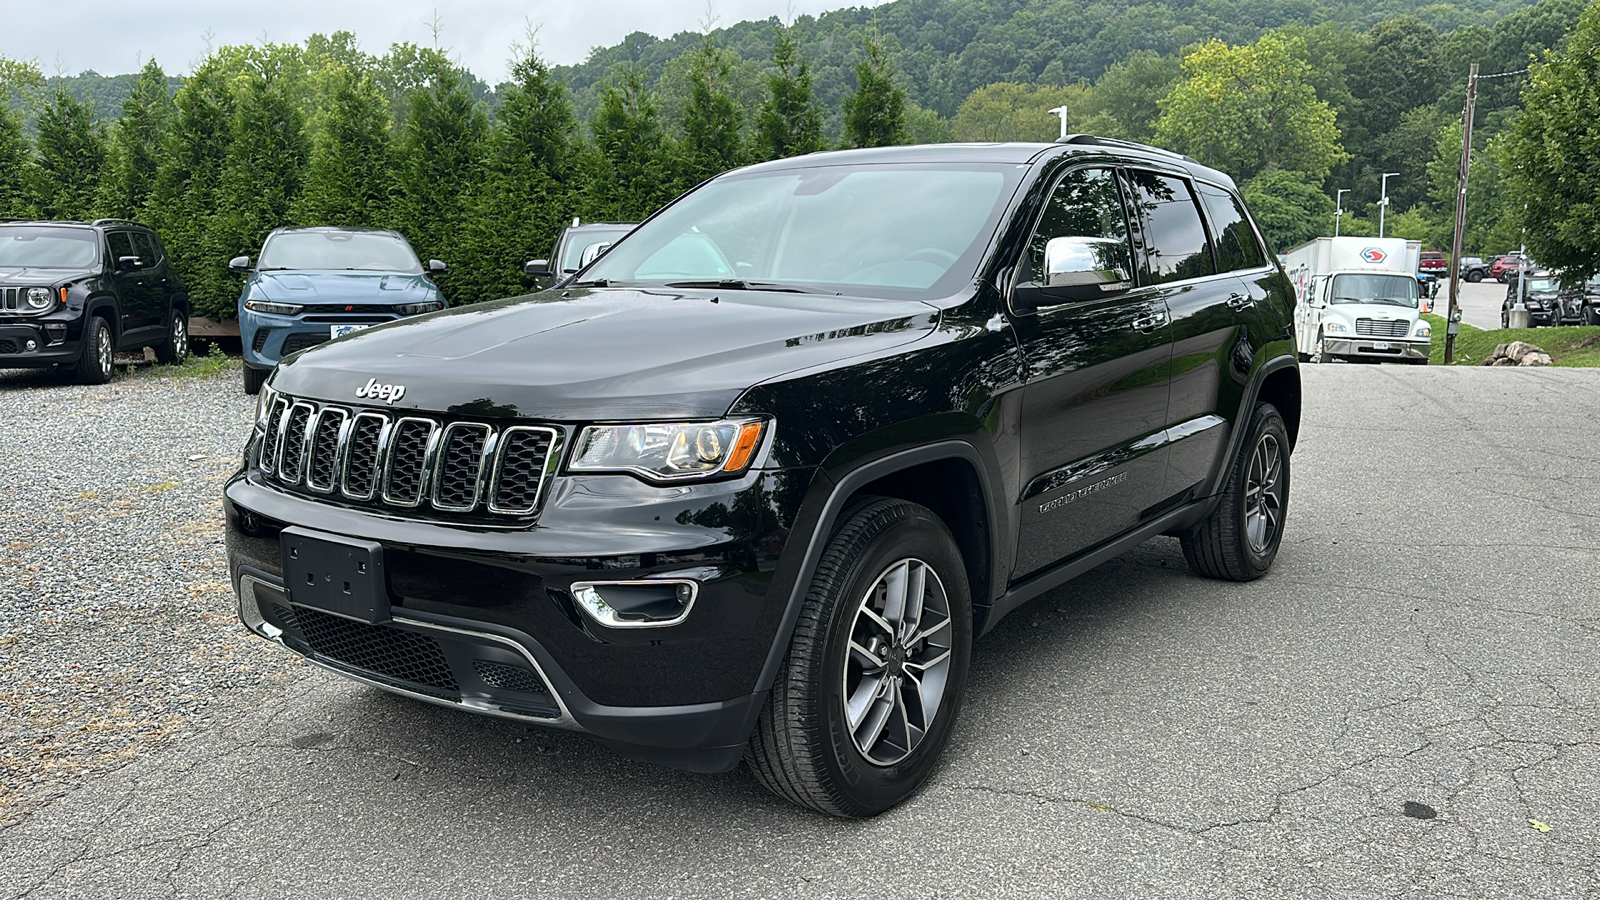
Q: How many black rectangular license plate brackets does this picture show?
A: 1